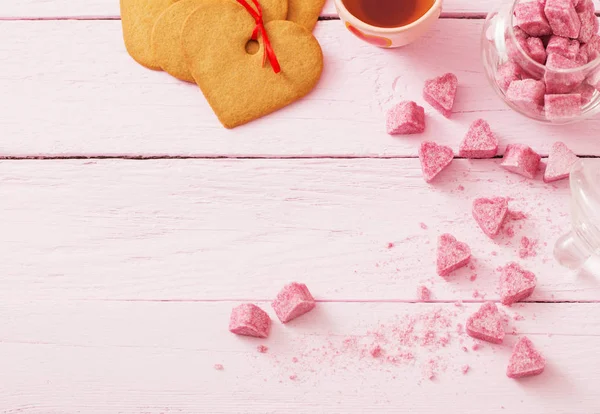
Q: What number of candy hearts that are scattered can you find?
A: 13